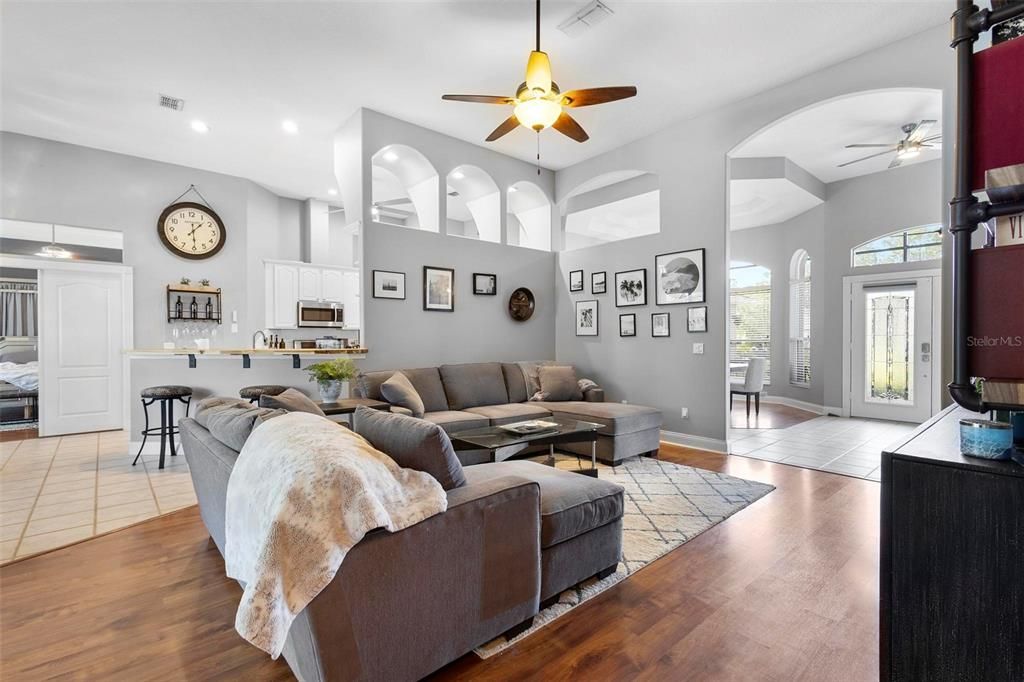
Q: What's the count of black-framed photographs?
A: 11